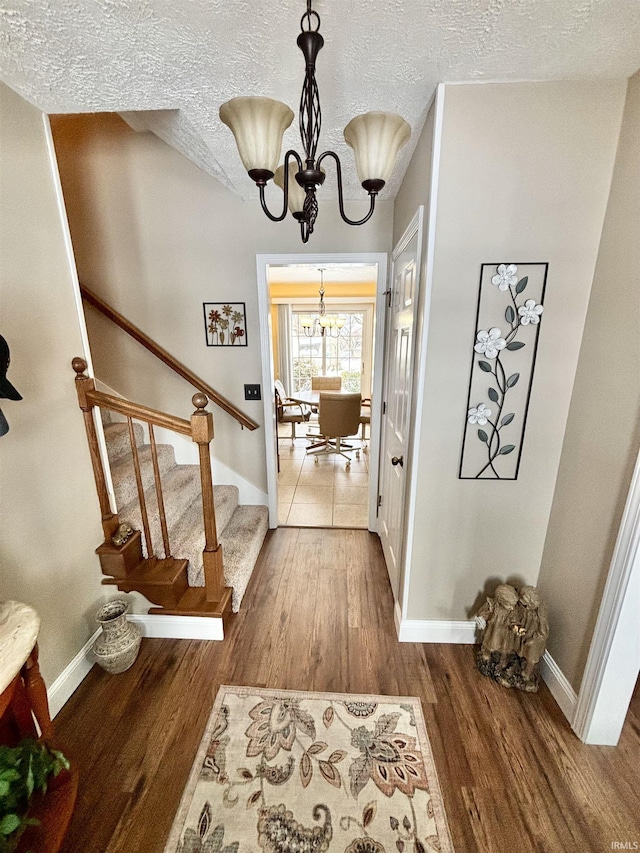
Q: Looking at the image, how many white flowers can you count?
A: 4